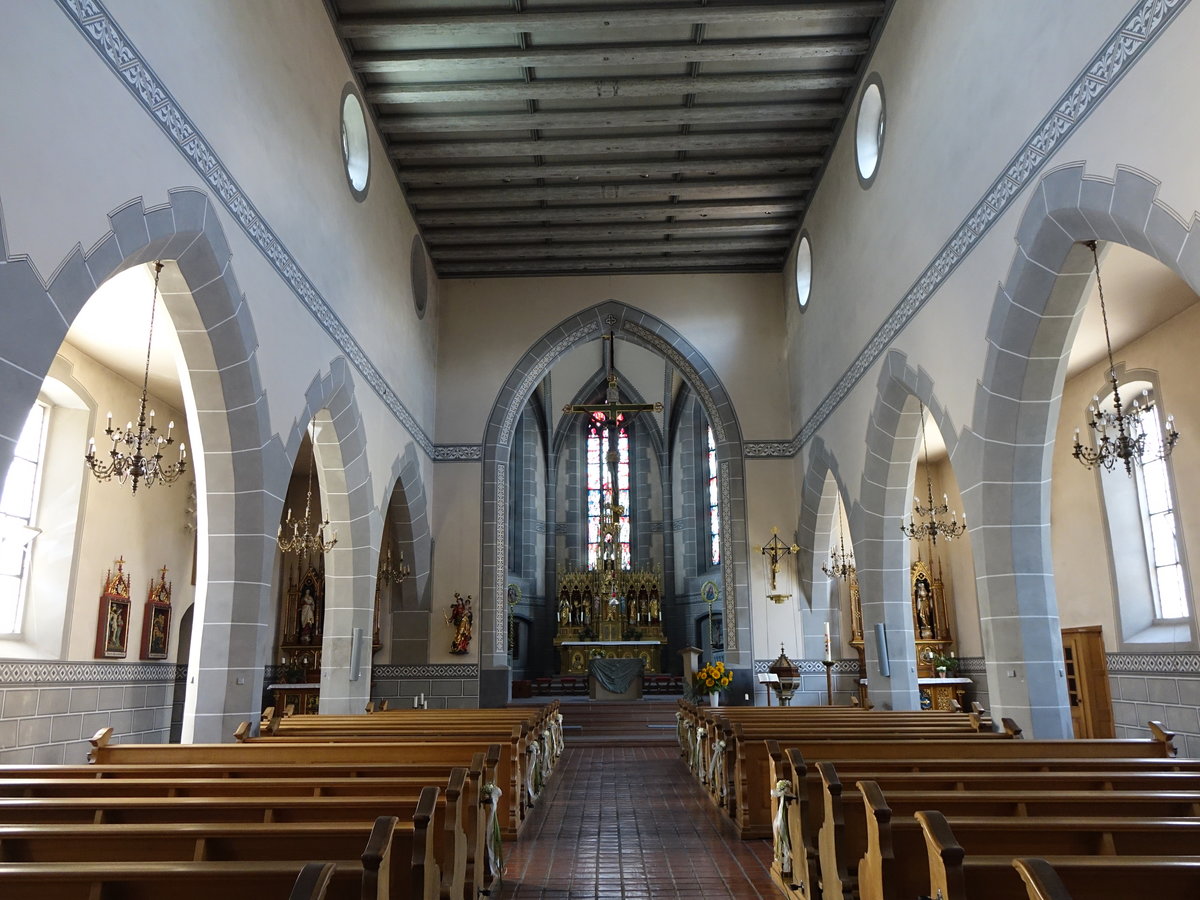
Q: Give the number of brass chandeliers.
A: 6